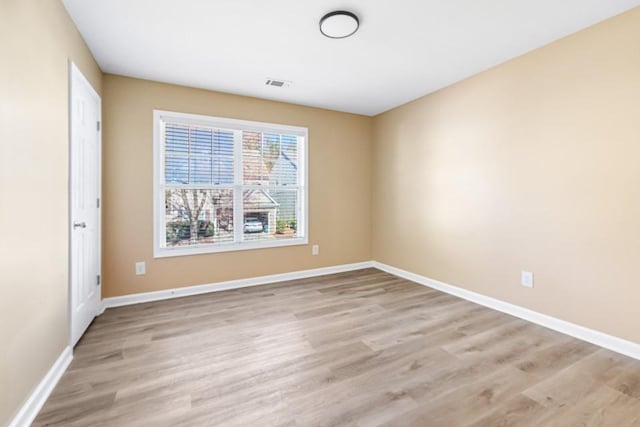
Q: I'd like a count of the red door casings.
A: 0